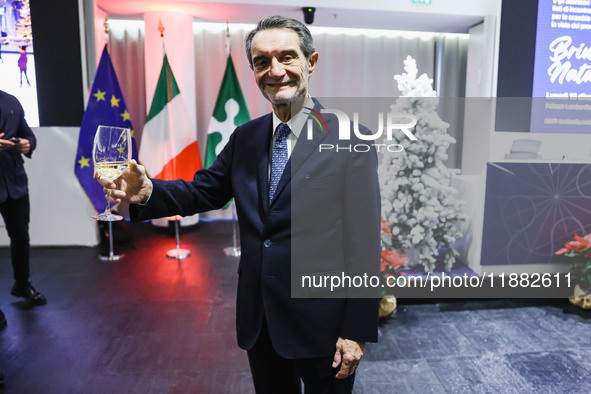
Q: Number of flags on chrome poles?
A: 3